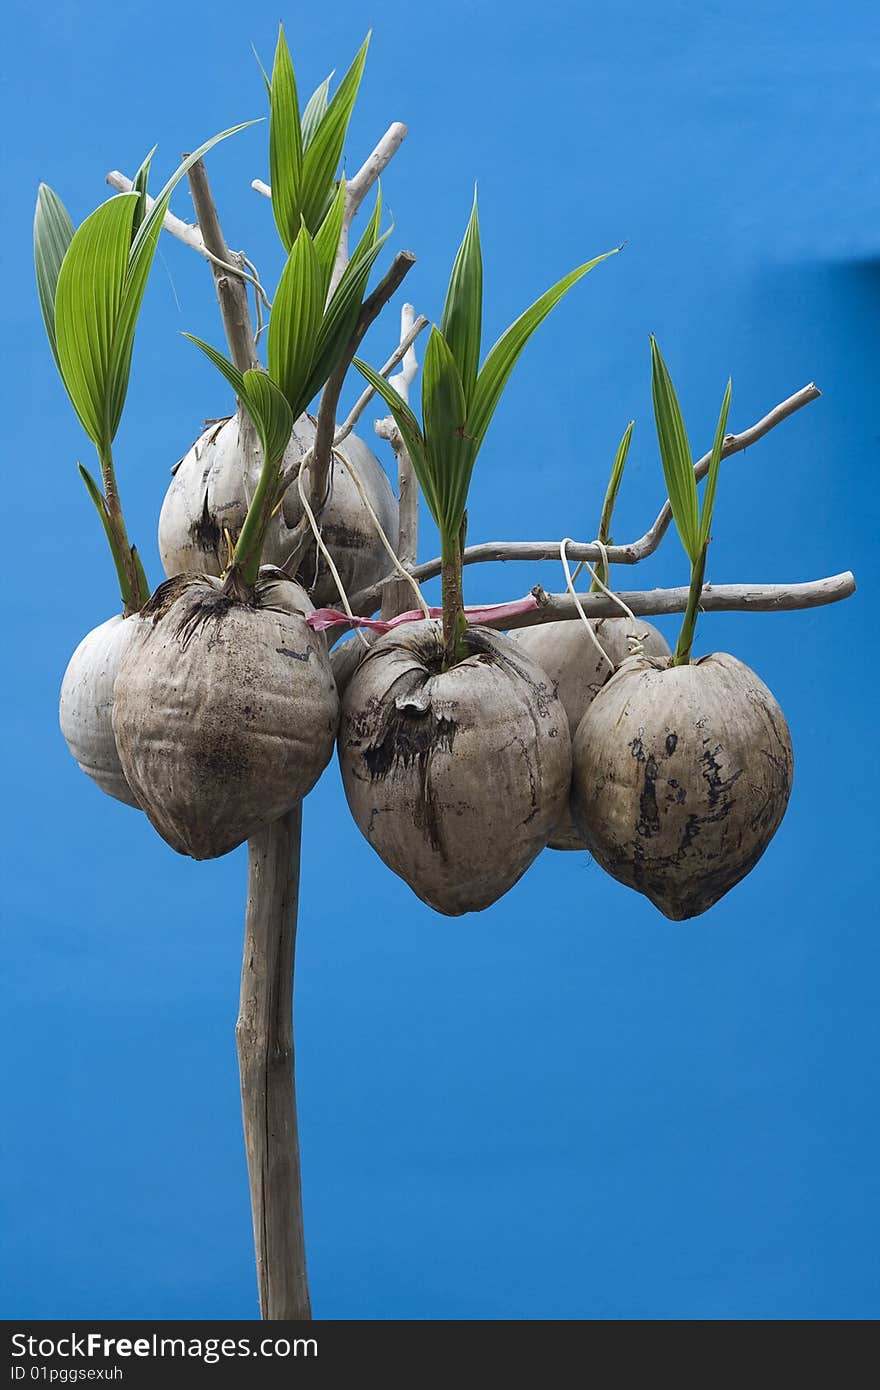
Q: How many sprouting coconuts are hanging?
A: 6